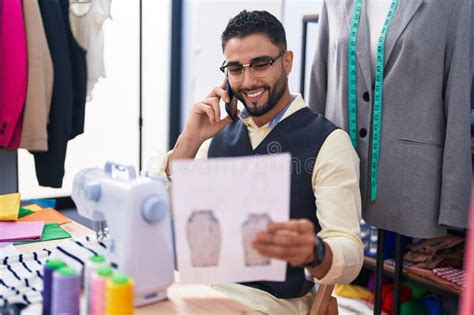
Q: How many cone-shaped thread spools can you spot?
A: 5